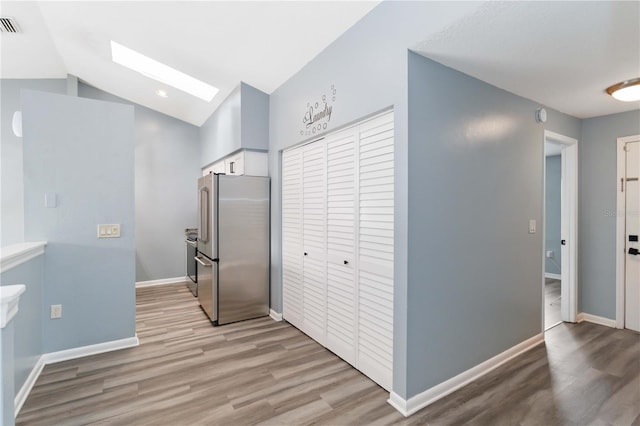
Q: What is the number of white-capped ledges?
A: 2